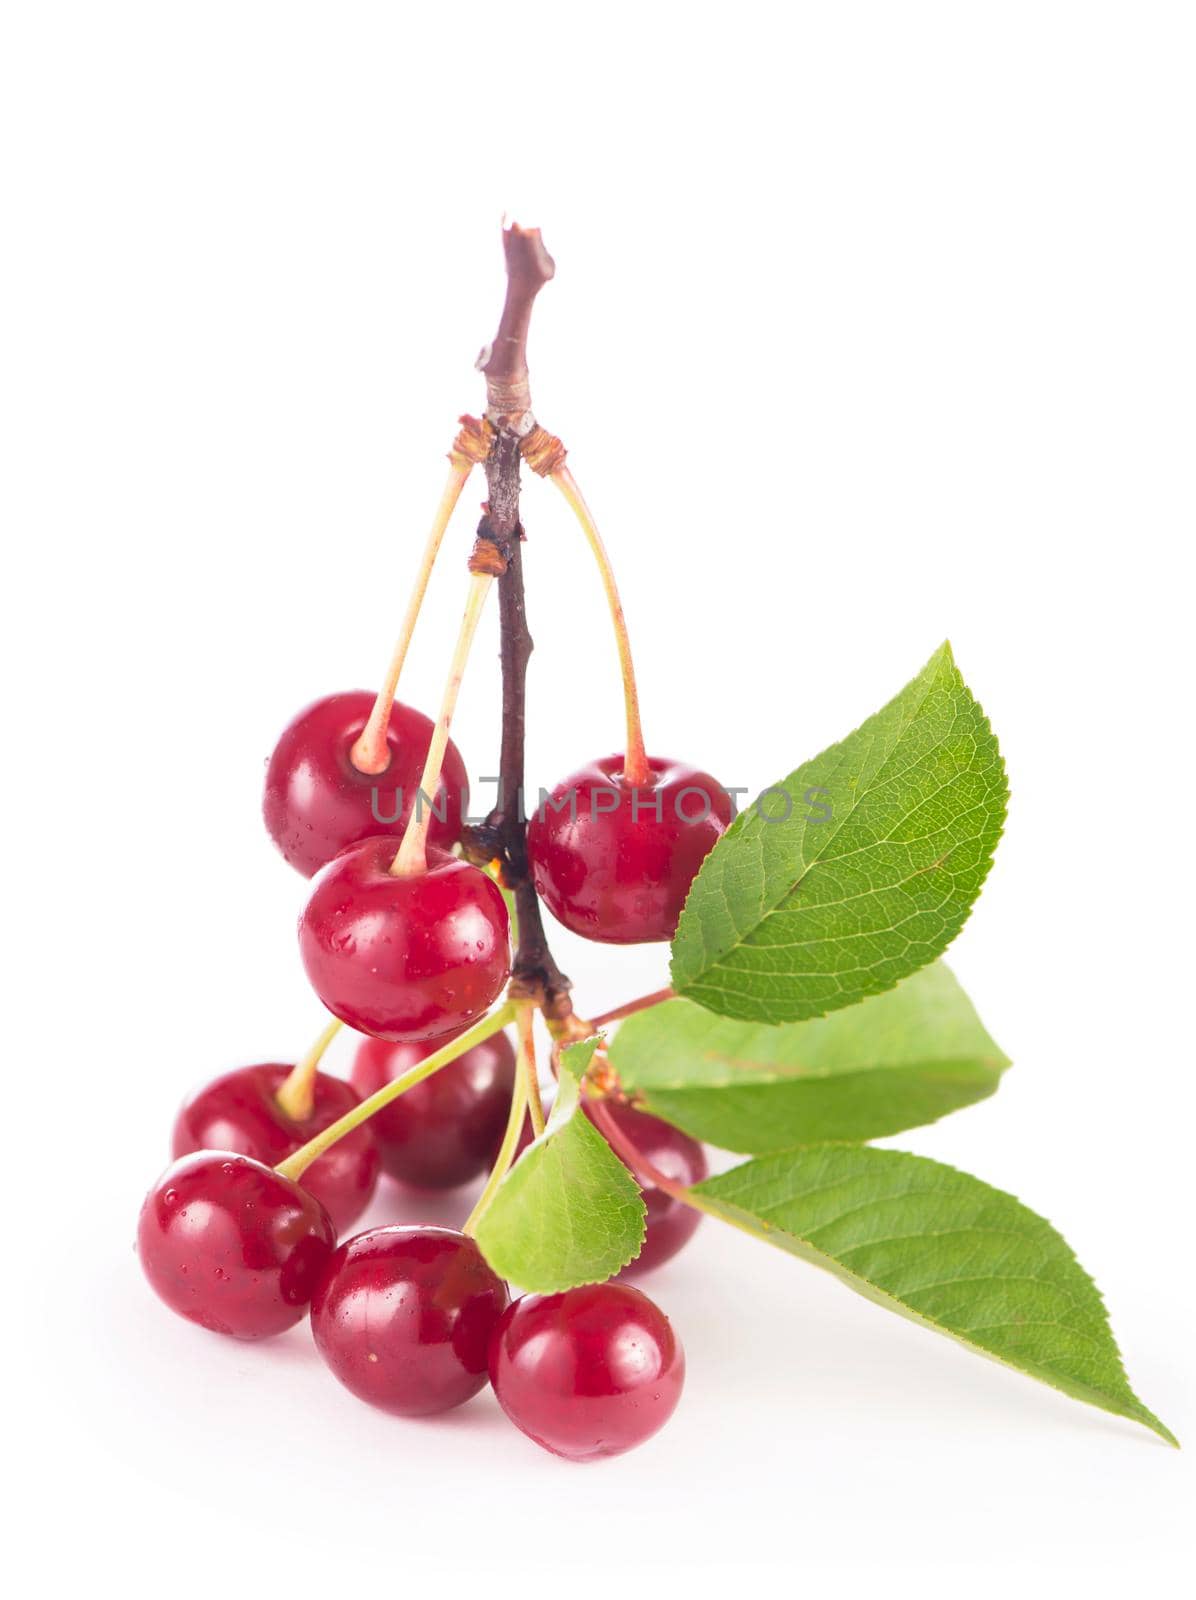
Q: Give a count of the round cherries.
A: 9